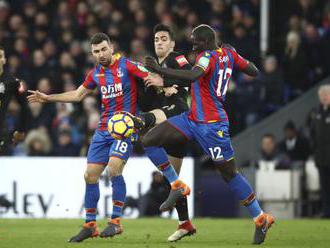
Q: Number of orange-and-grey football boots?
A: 4